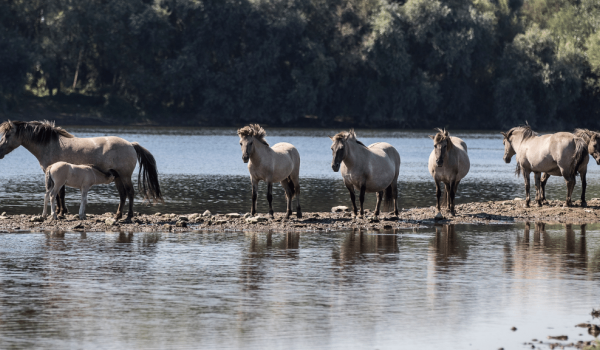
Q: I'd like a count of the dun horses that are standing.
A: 7